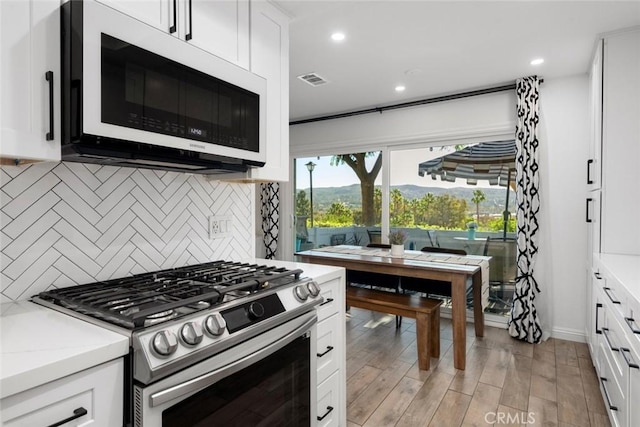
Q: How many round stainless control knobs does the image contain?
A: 5